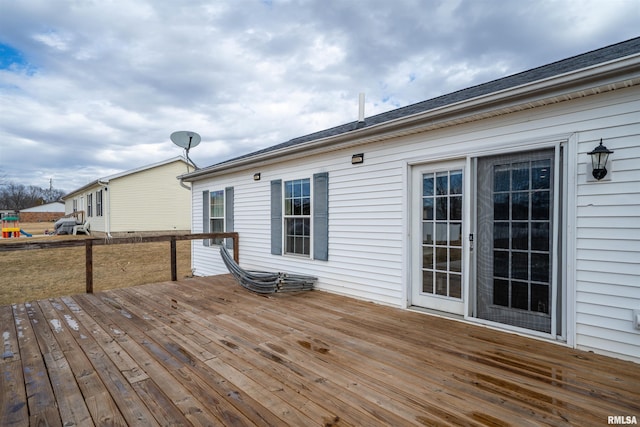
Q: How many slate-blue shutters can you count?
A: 4